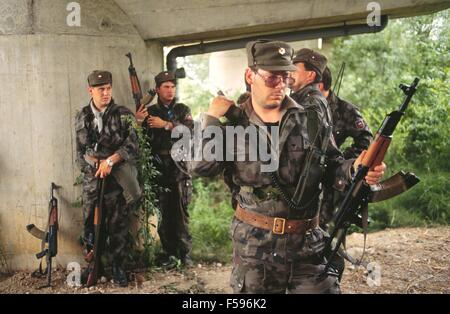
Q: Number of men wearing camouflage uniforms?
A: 5